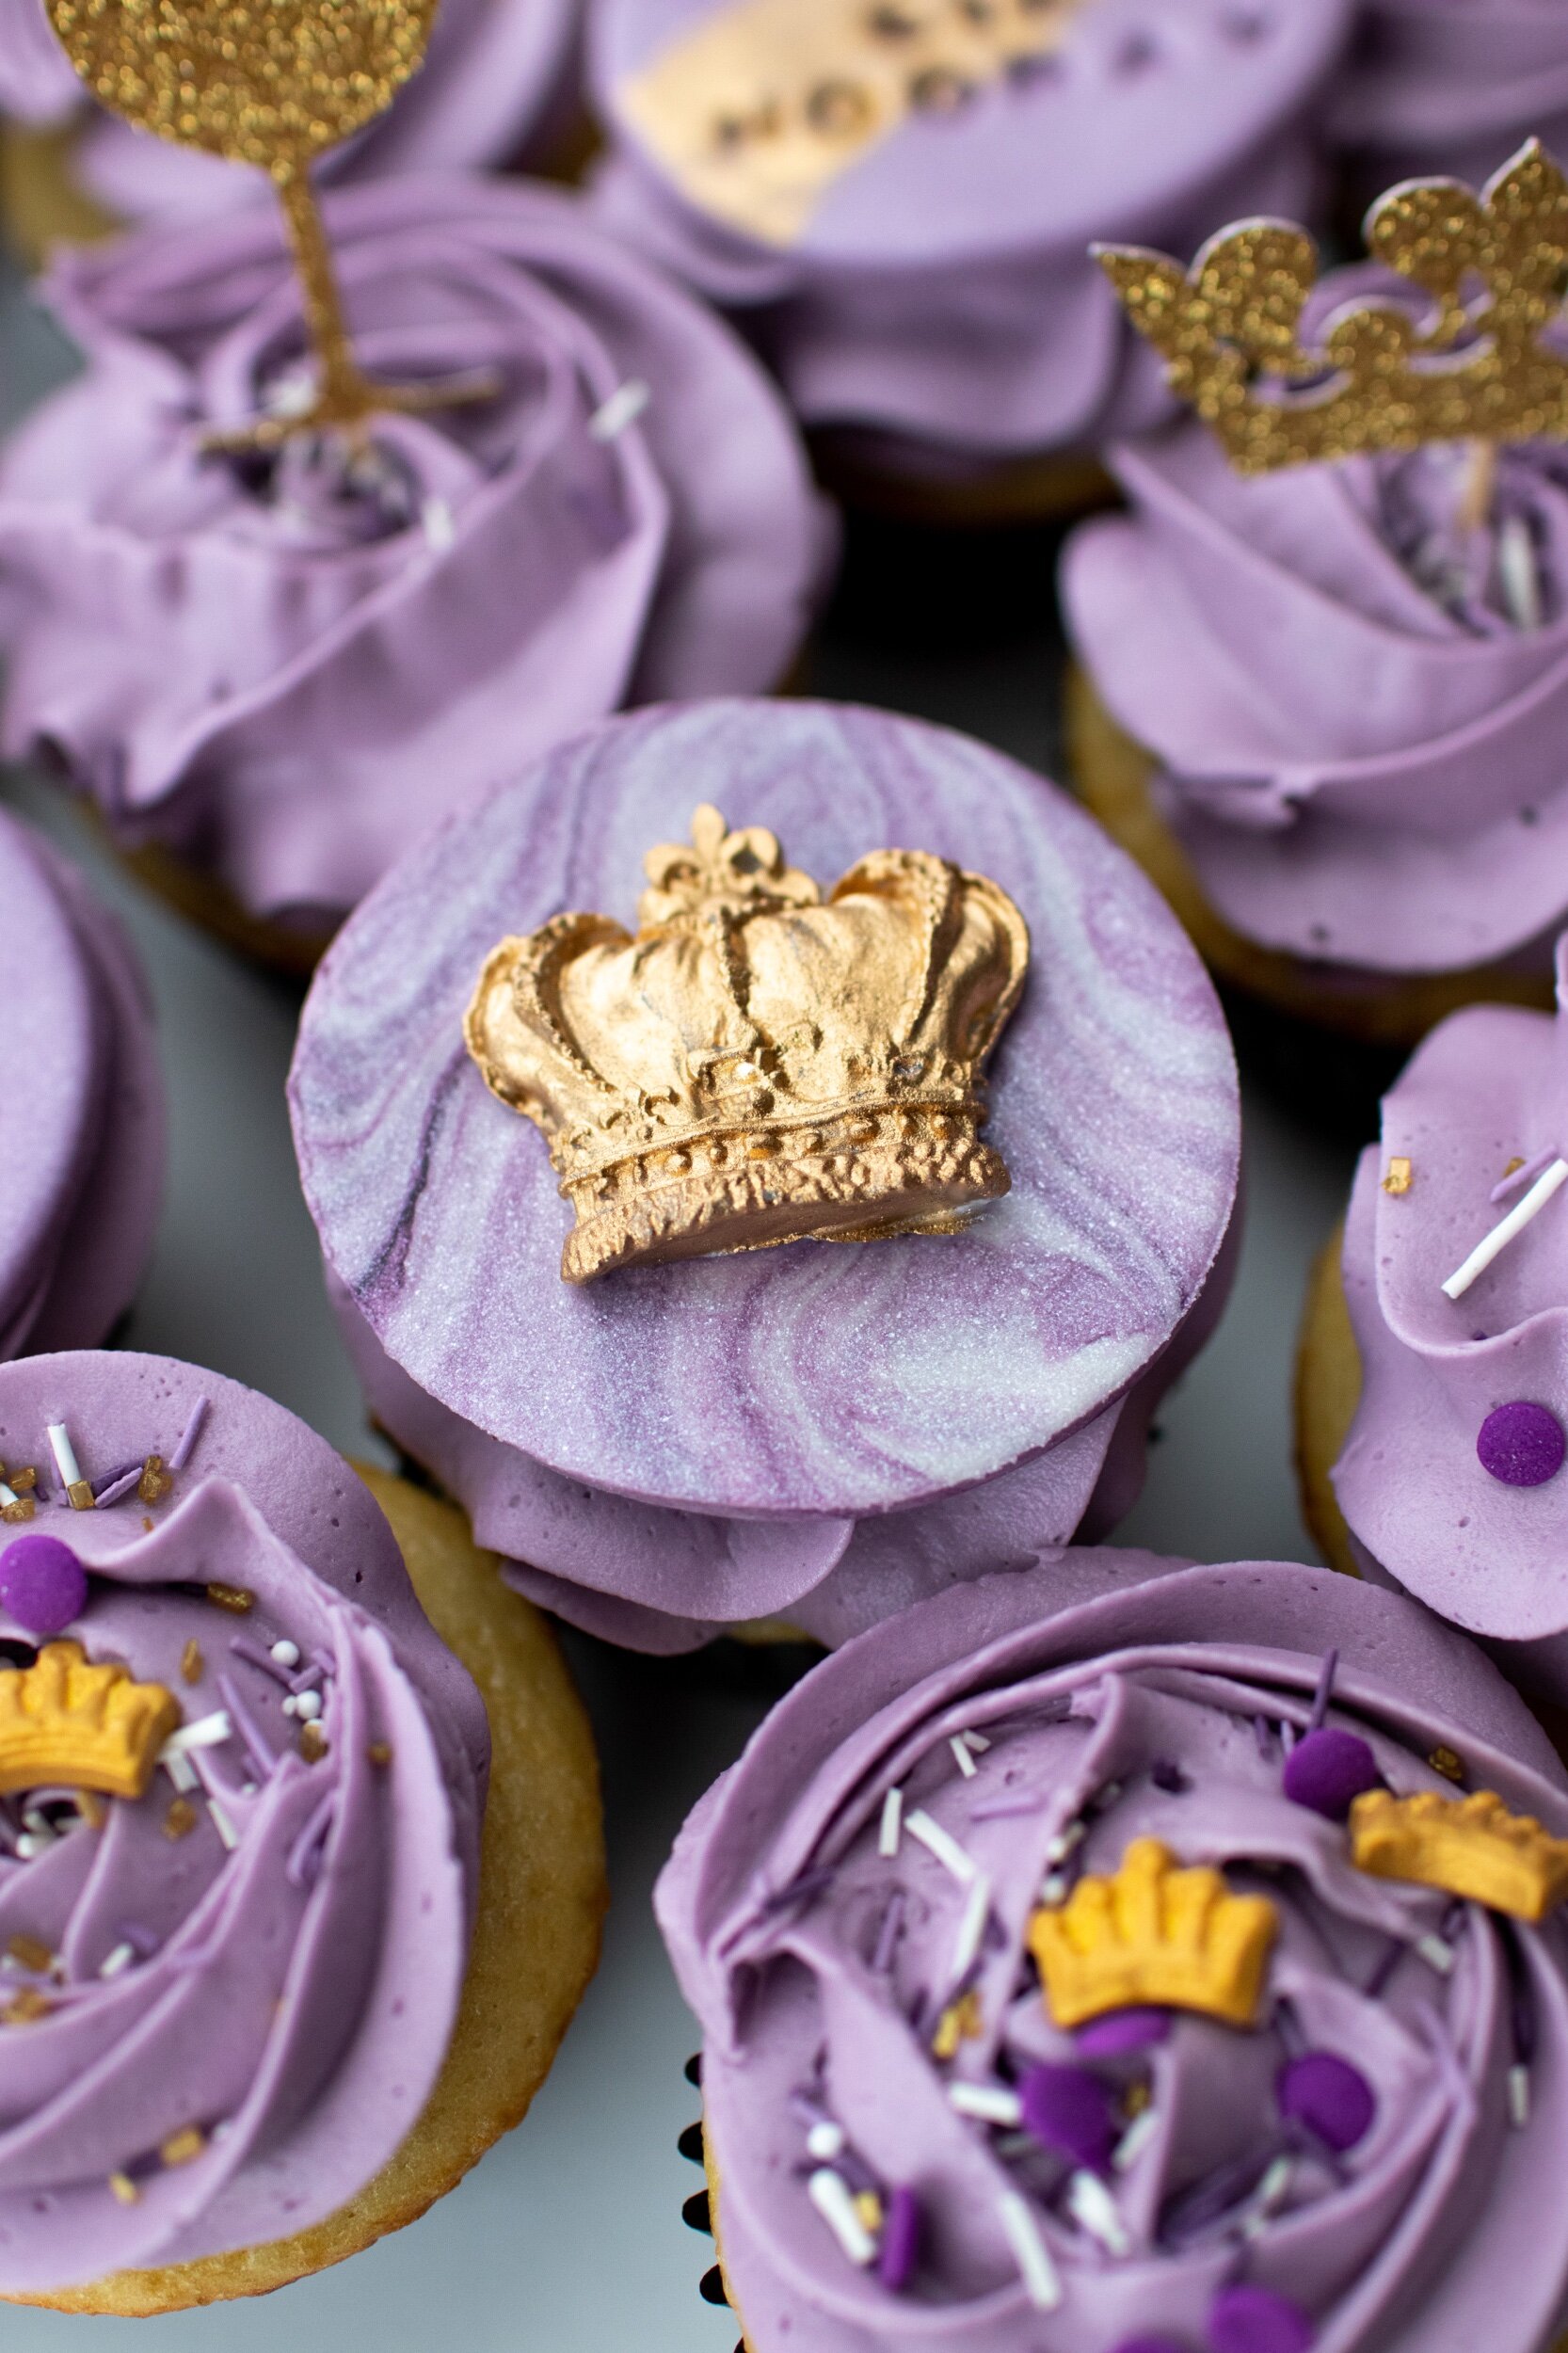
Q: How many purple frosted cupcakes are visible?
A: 10